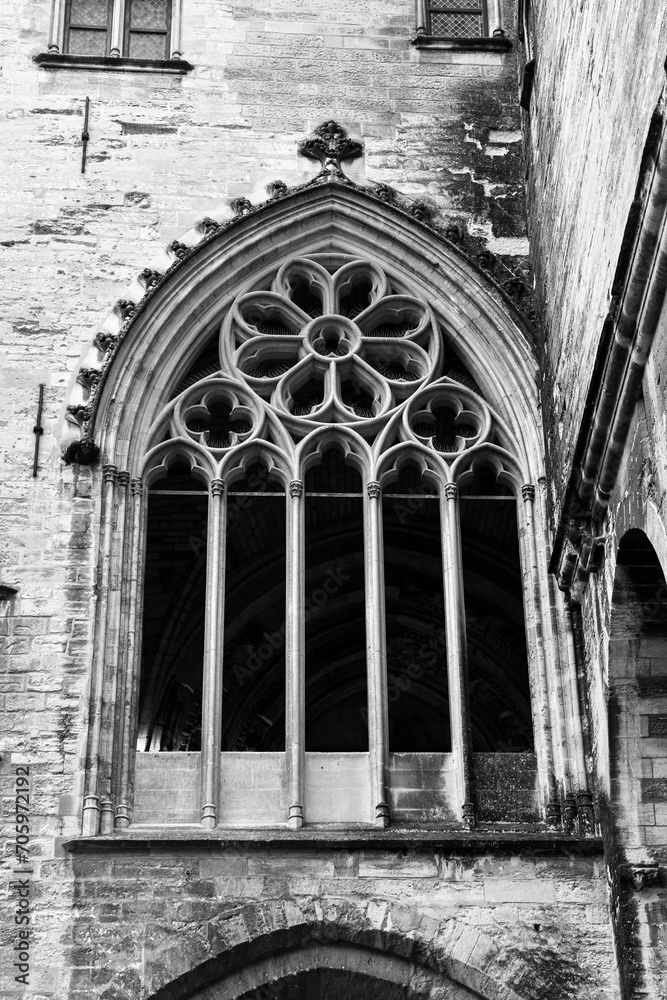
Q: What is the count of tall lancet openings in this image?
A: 5